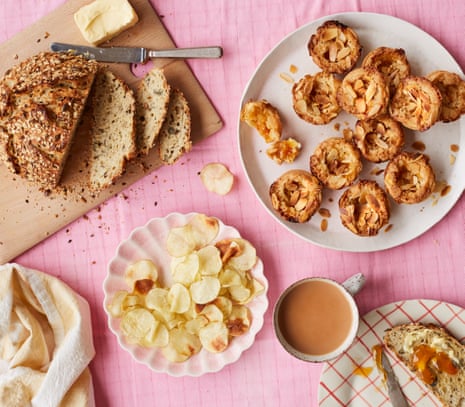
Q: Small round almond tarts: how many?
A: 11